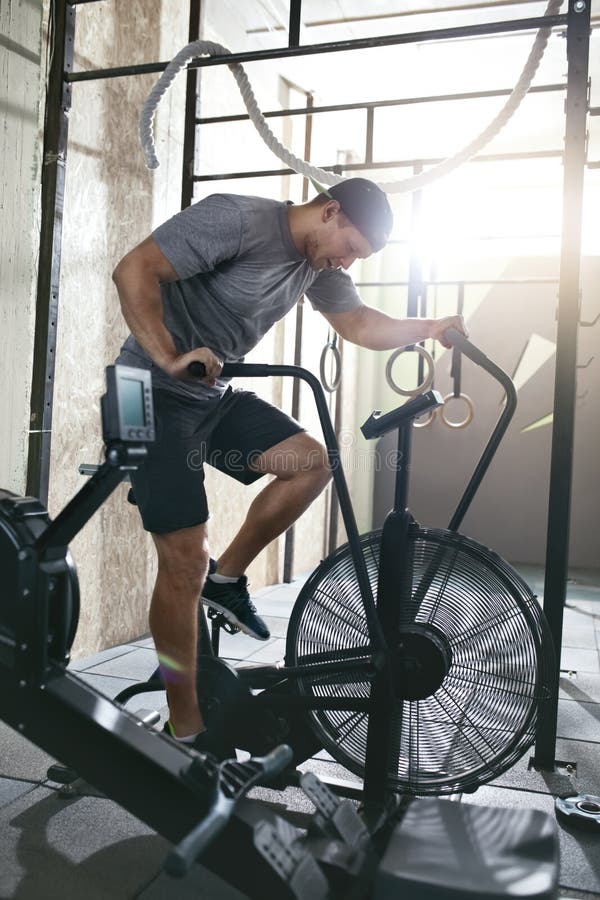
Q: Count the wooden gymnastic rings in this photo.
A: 4